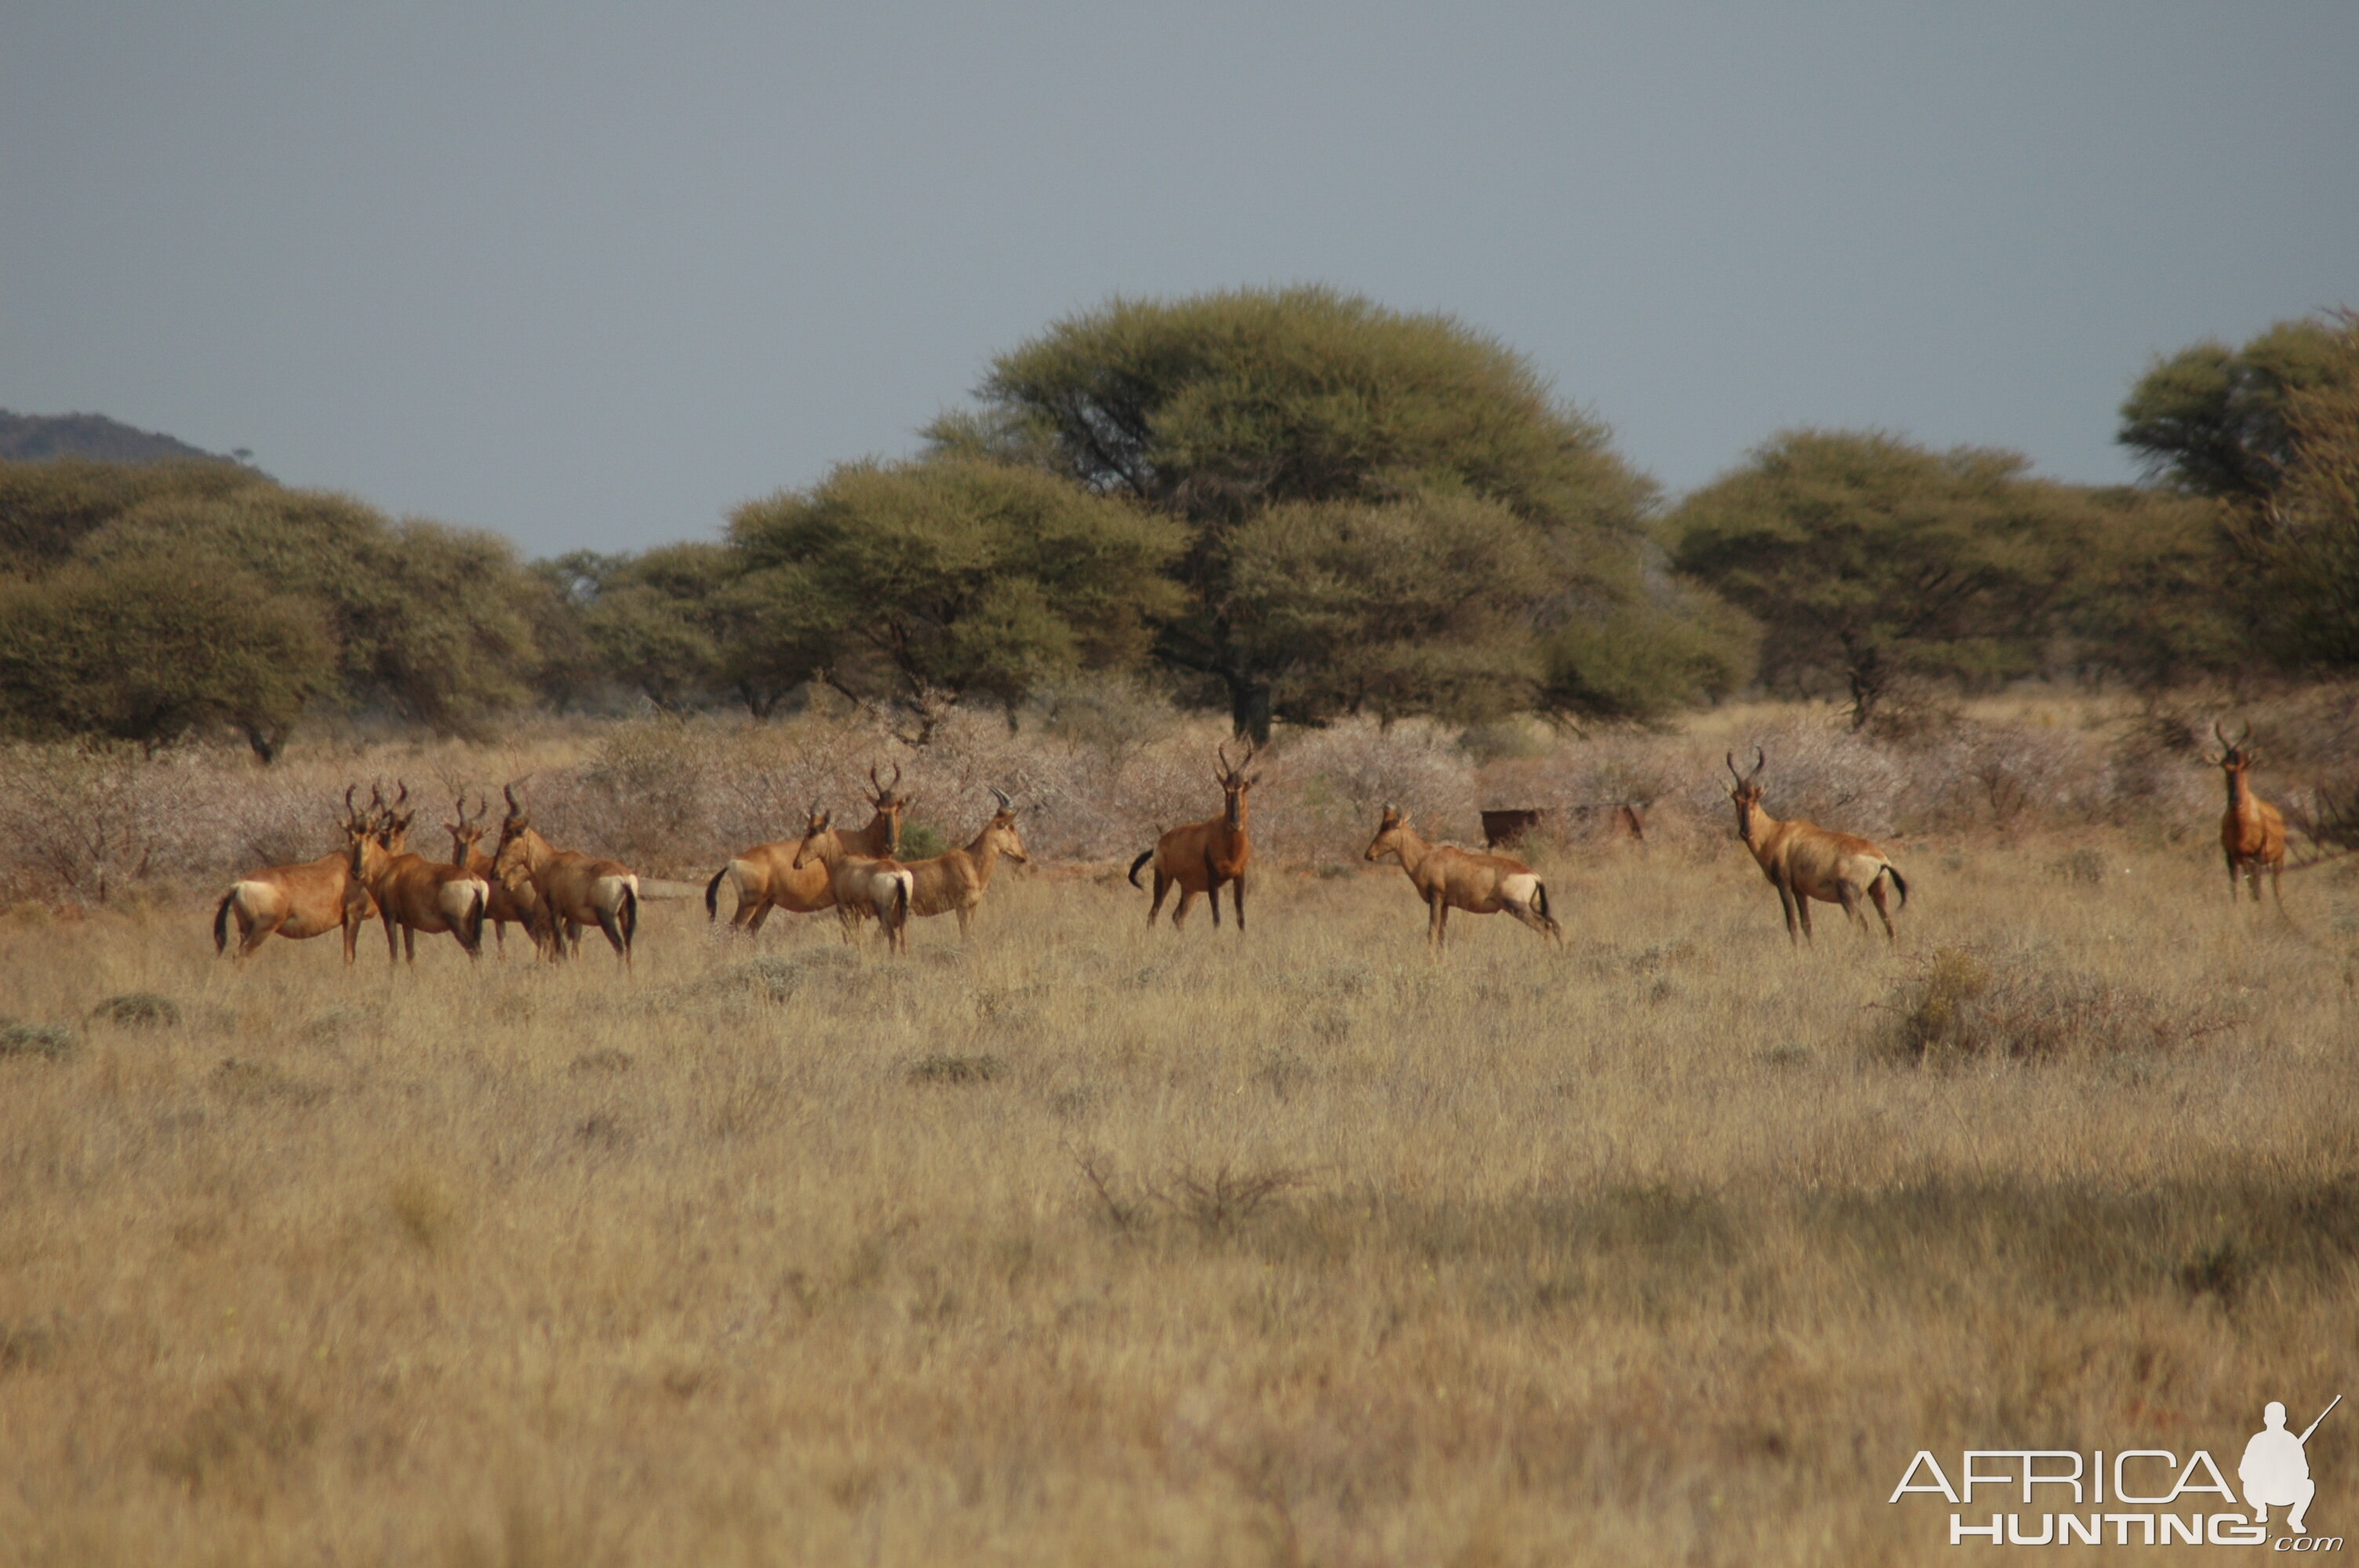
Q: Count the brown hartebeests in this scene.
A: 11